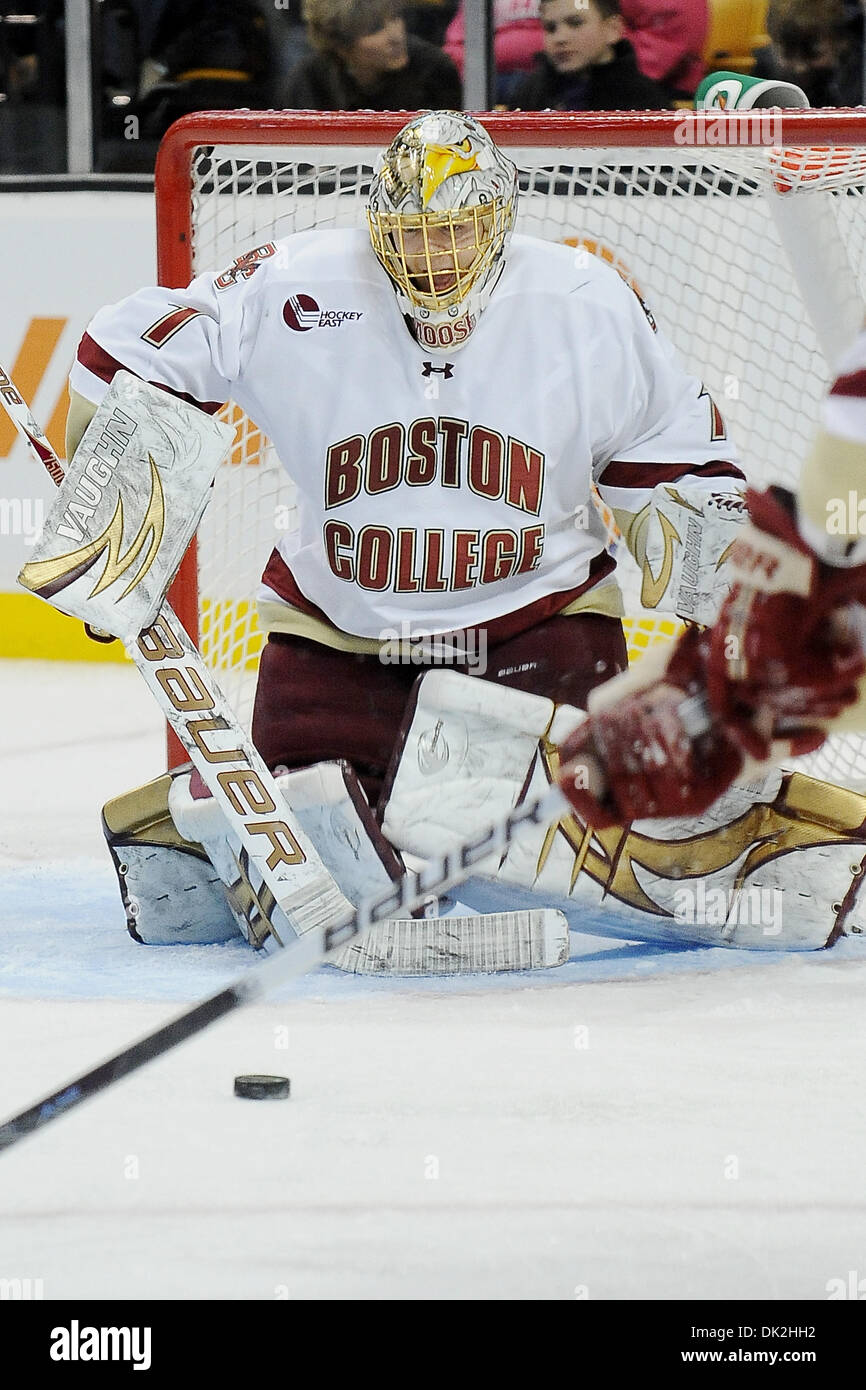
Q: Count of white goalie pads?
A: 2